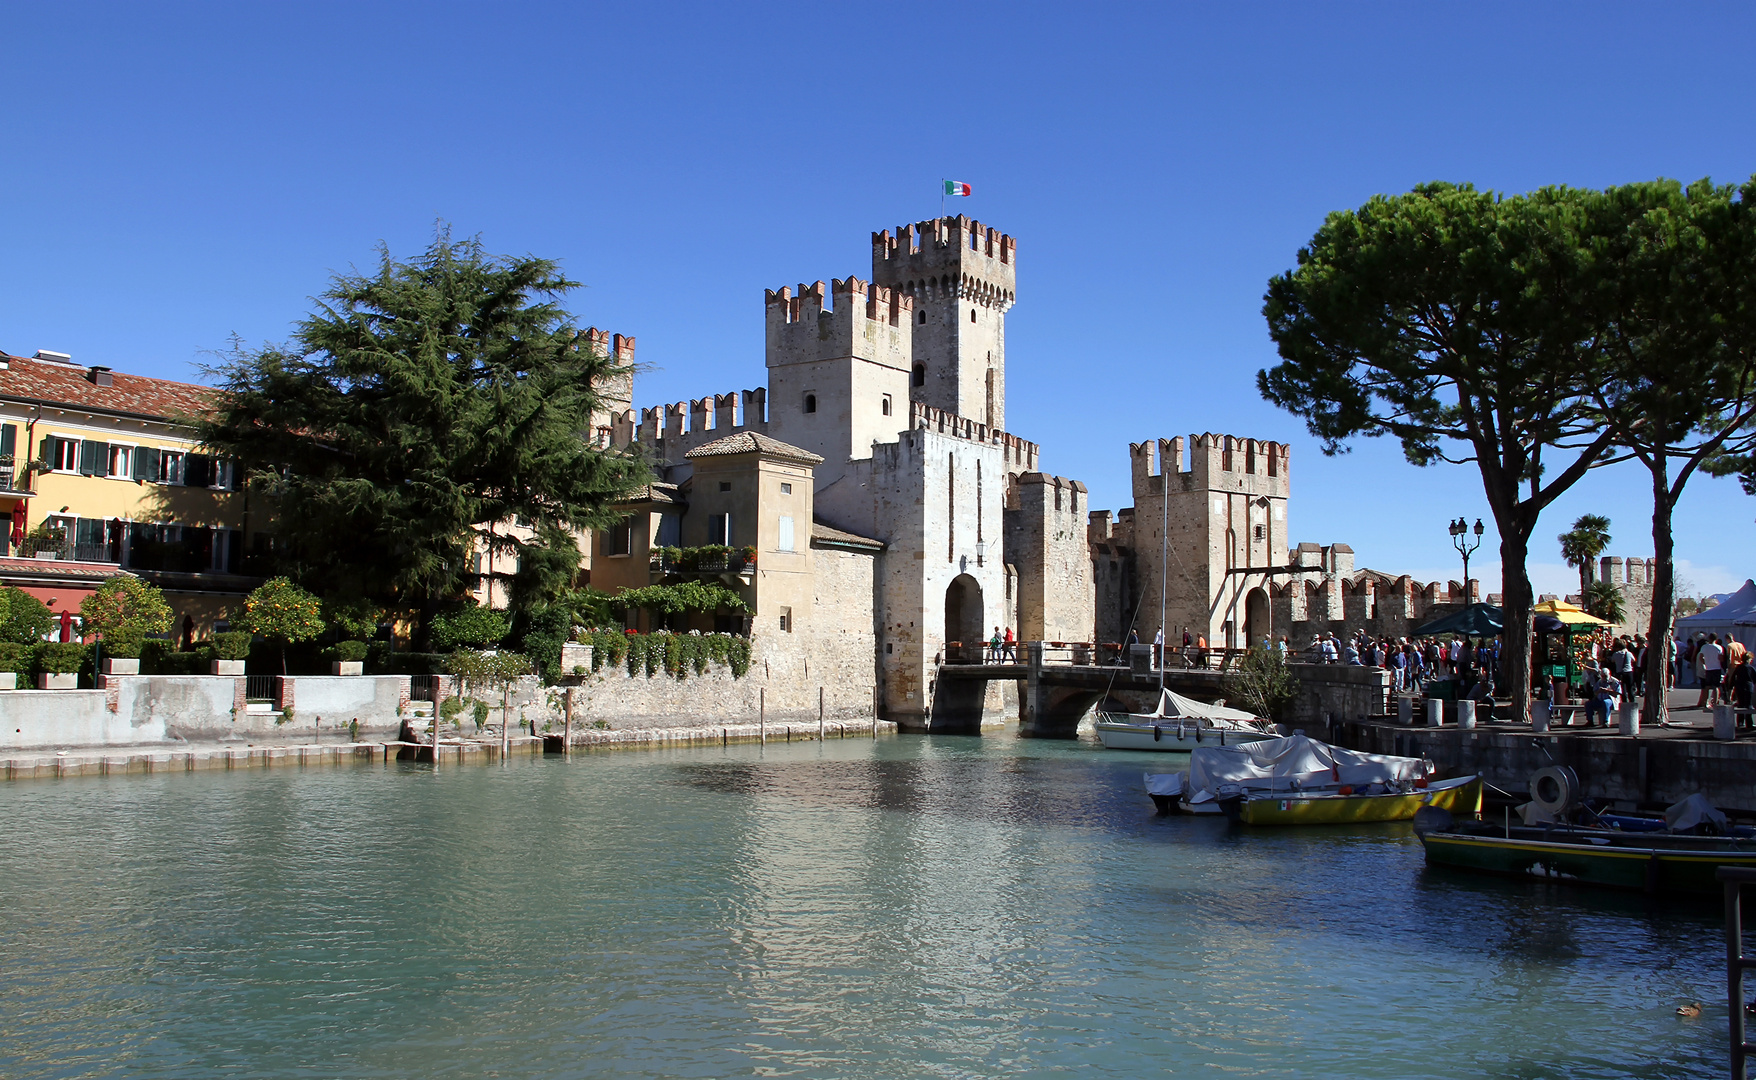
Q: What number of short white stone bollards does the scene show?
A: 6